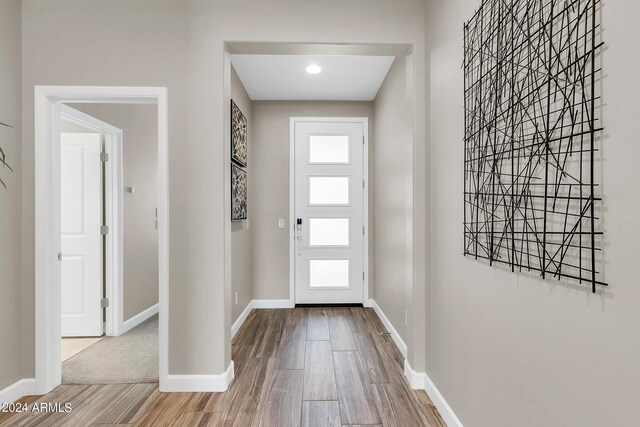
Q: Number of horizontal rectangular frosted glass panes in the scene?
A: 4